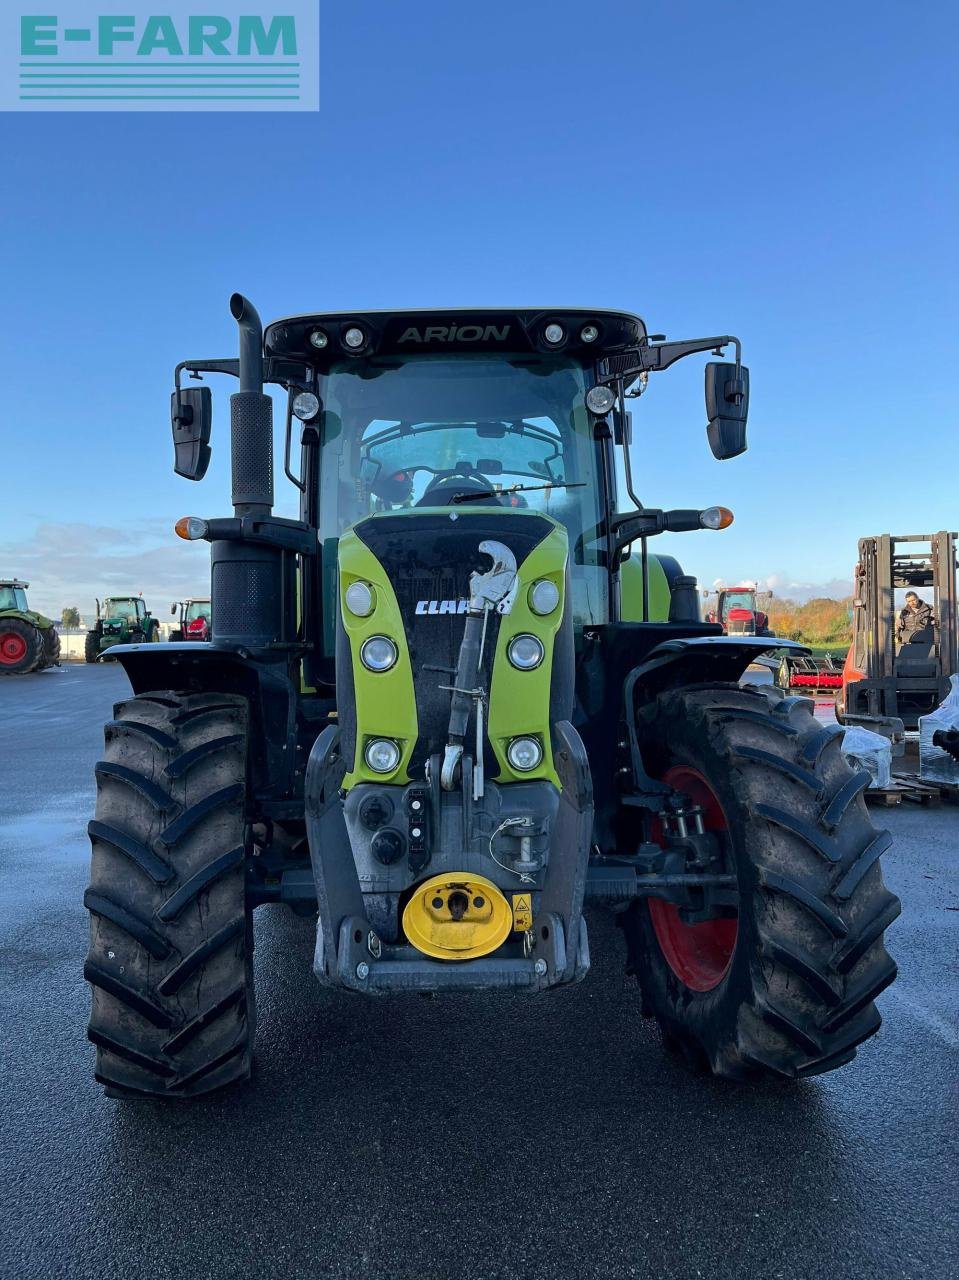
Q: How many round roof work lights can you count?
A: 4